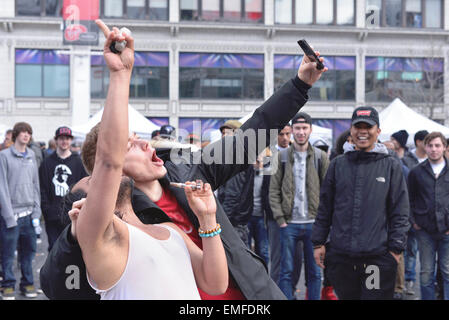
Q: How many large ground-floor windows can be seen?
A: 5